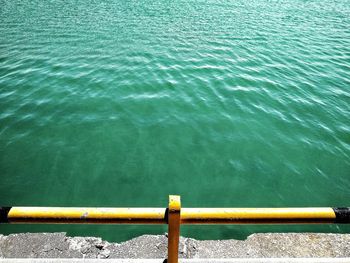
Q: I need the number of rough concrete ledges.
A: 1